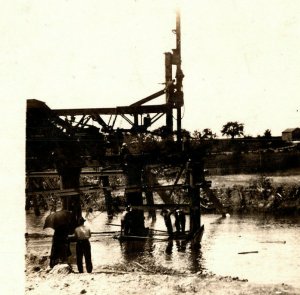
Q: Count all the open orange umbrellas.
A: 0